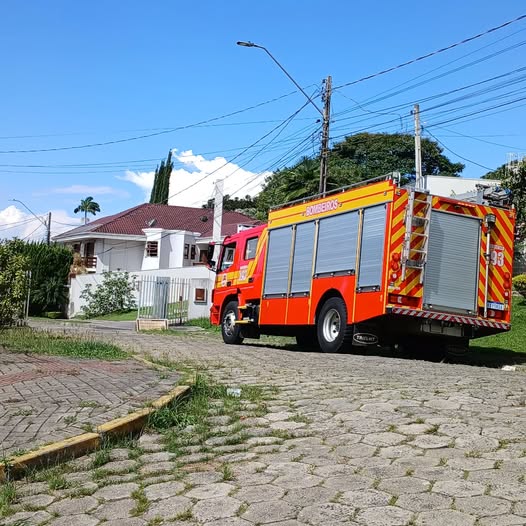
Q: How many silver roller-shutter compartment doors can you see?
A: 5